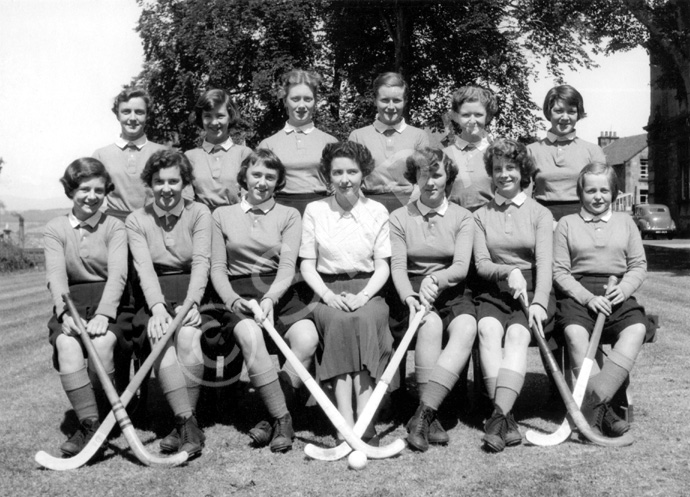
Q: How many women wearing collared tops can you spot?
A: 13